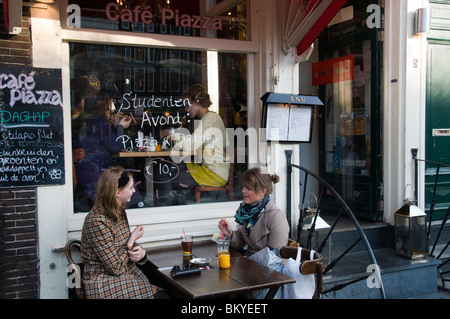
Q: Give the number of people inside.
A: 2